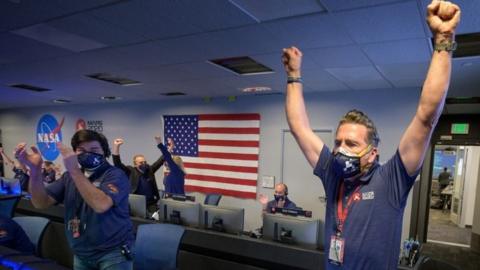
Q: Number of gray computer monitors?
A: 4